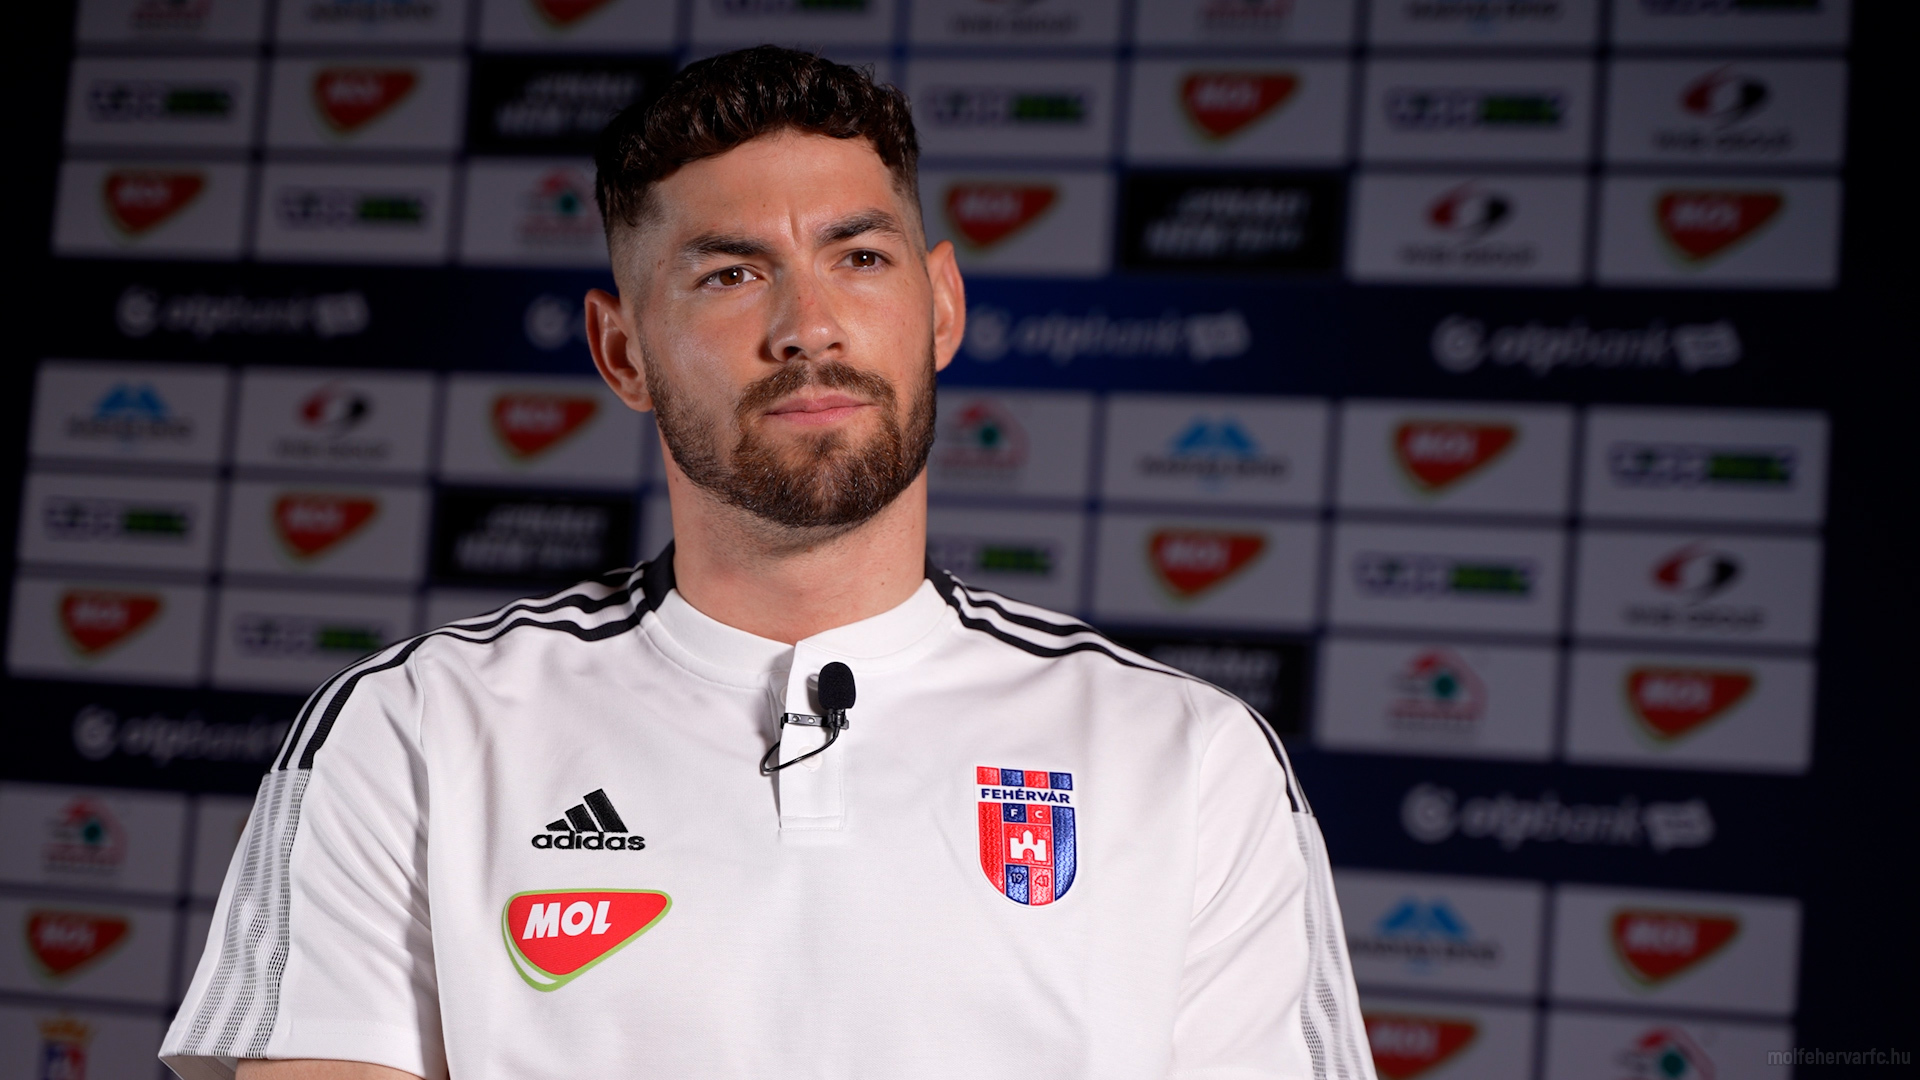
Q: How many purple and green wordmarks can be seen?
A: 11